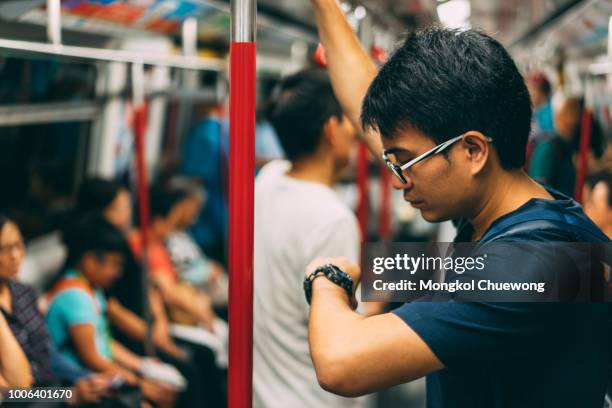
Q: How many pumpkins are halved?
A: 0